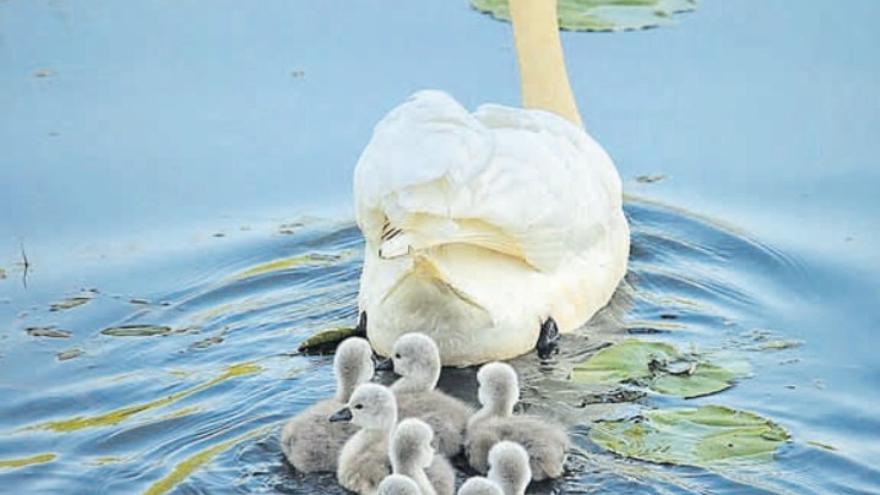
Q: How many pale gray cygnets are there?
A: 8